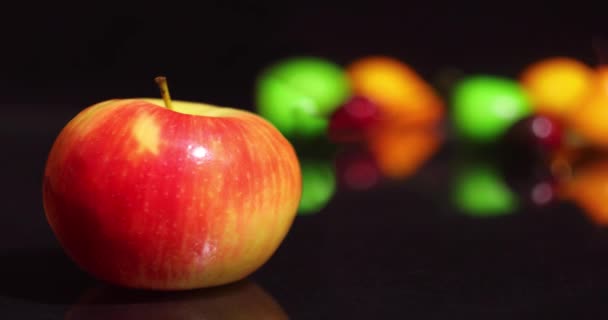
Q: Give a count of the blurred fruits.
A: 7